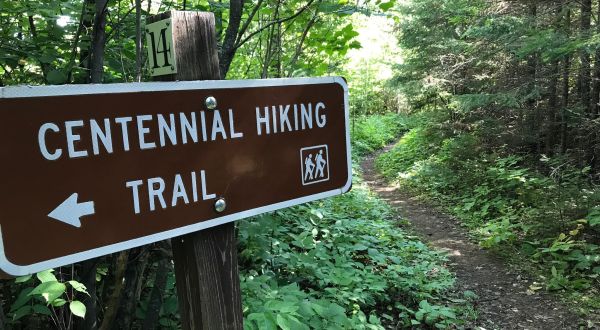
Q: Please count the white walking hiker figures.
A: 2